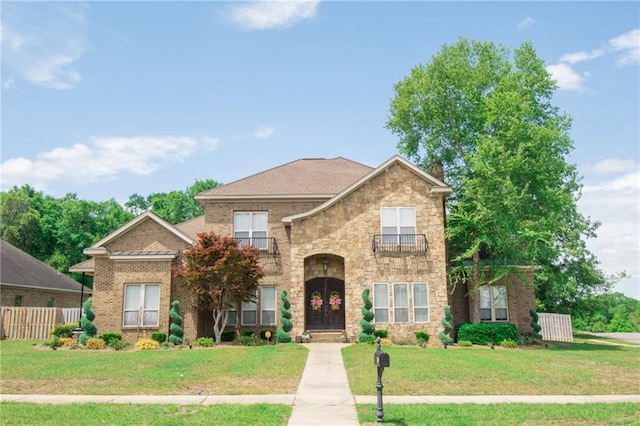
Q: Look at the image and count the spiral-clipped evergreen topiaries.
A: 6